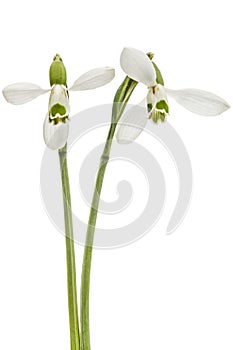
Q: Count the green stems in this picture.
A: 2